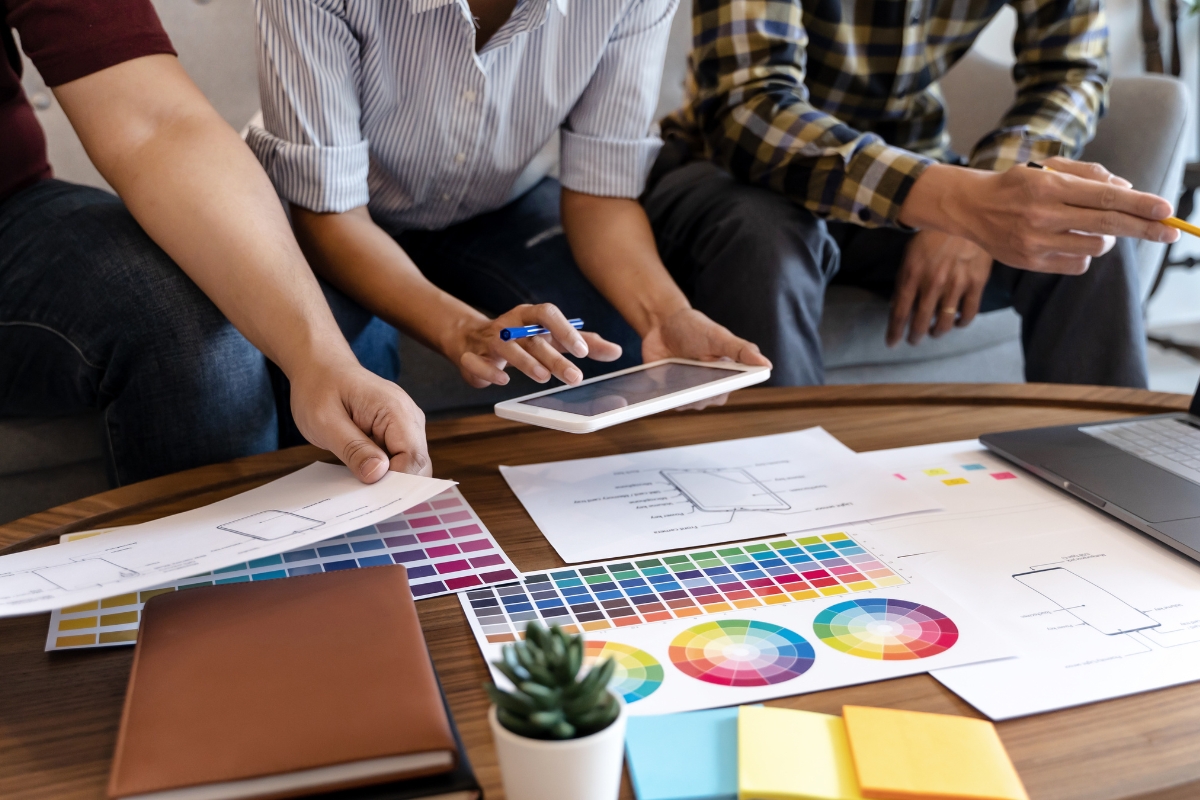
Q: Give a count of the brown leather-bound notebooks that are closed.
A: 1